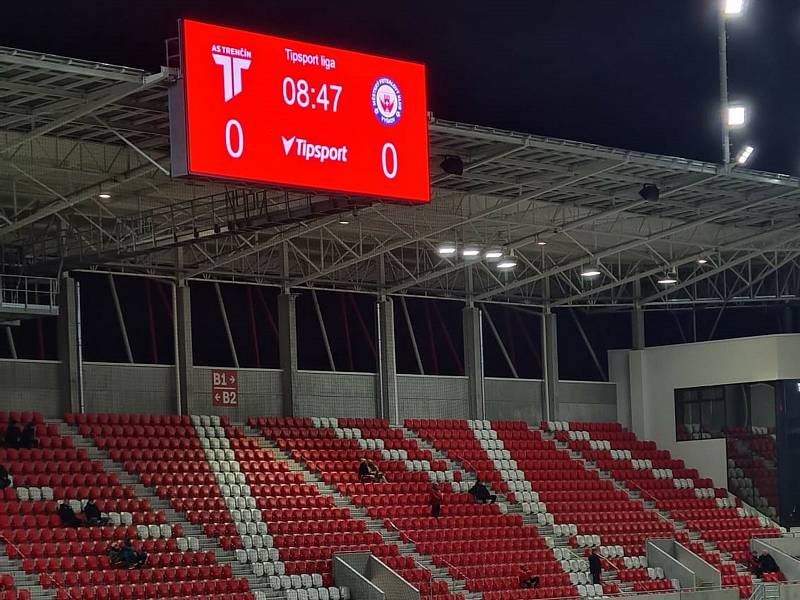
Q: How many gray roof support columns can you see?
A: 7